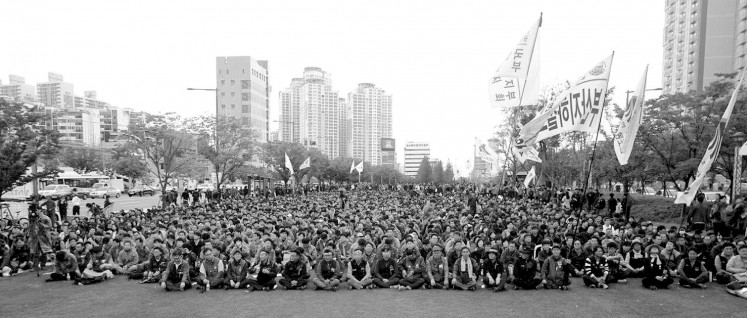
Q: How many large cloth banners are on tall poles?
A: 4